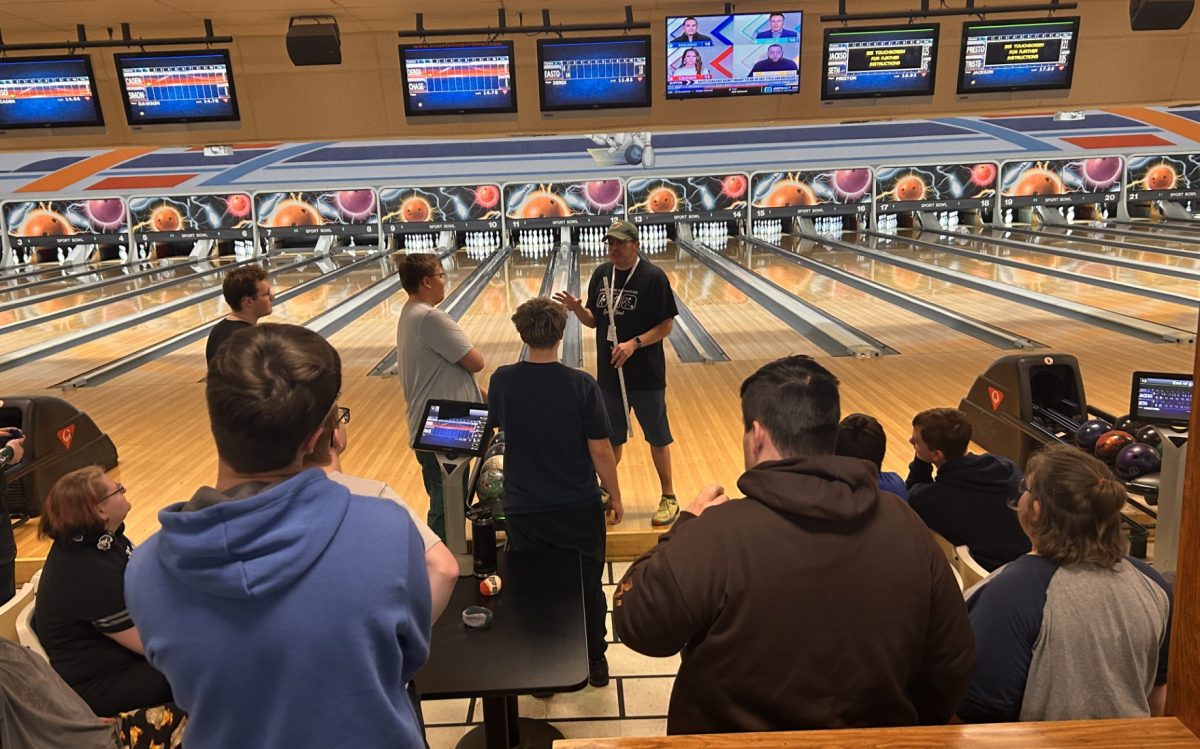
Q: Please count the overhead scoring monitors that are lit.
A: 6